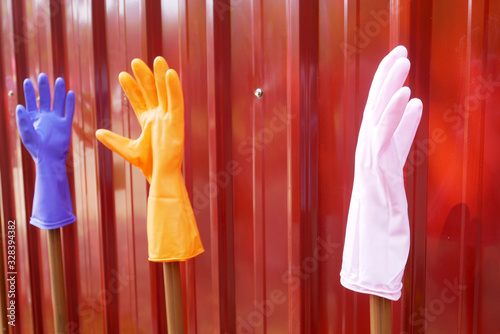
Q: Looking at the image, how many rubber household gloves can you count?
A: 3